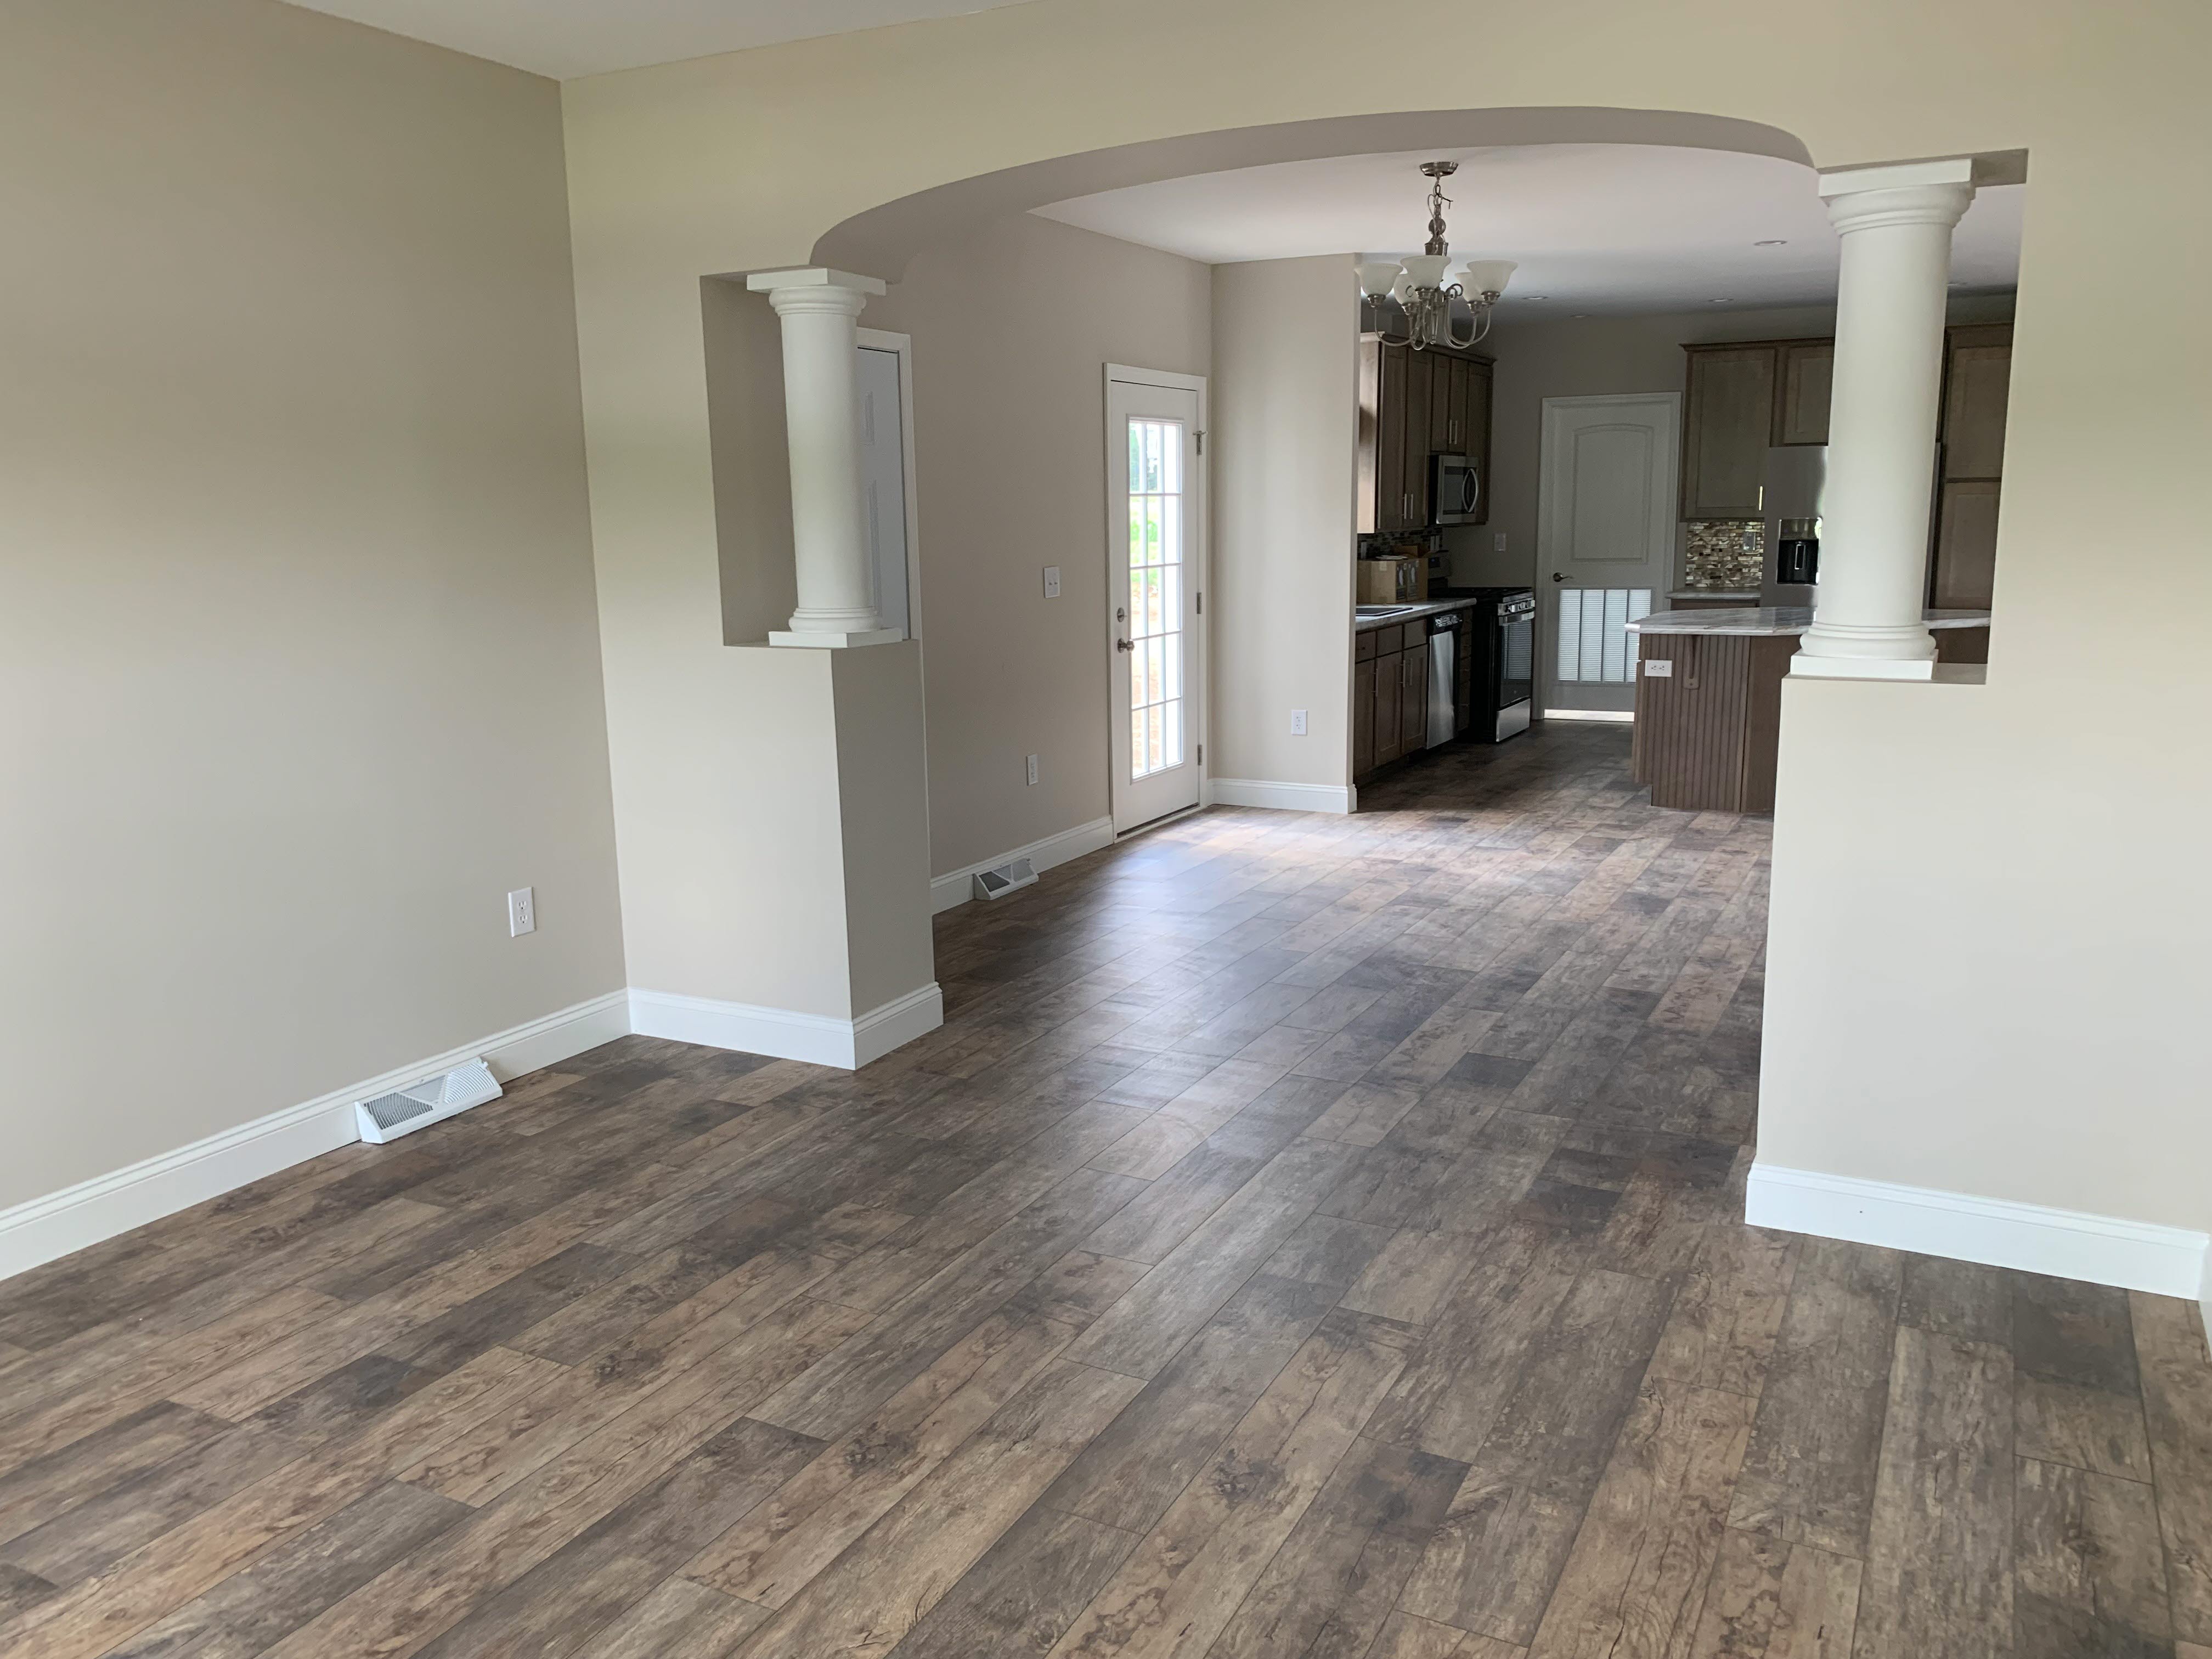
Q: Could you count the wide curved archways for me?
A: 1